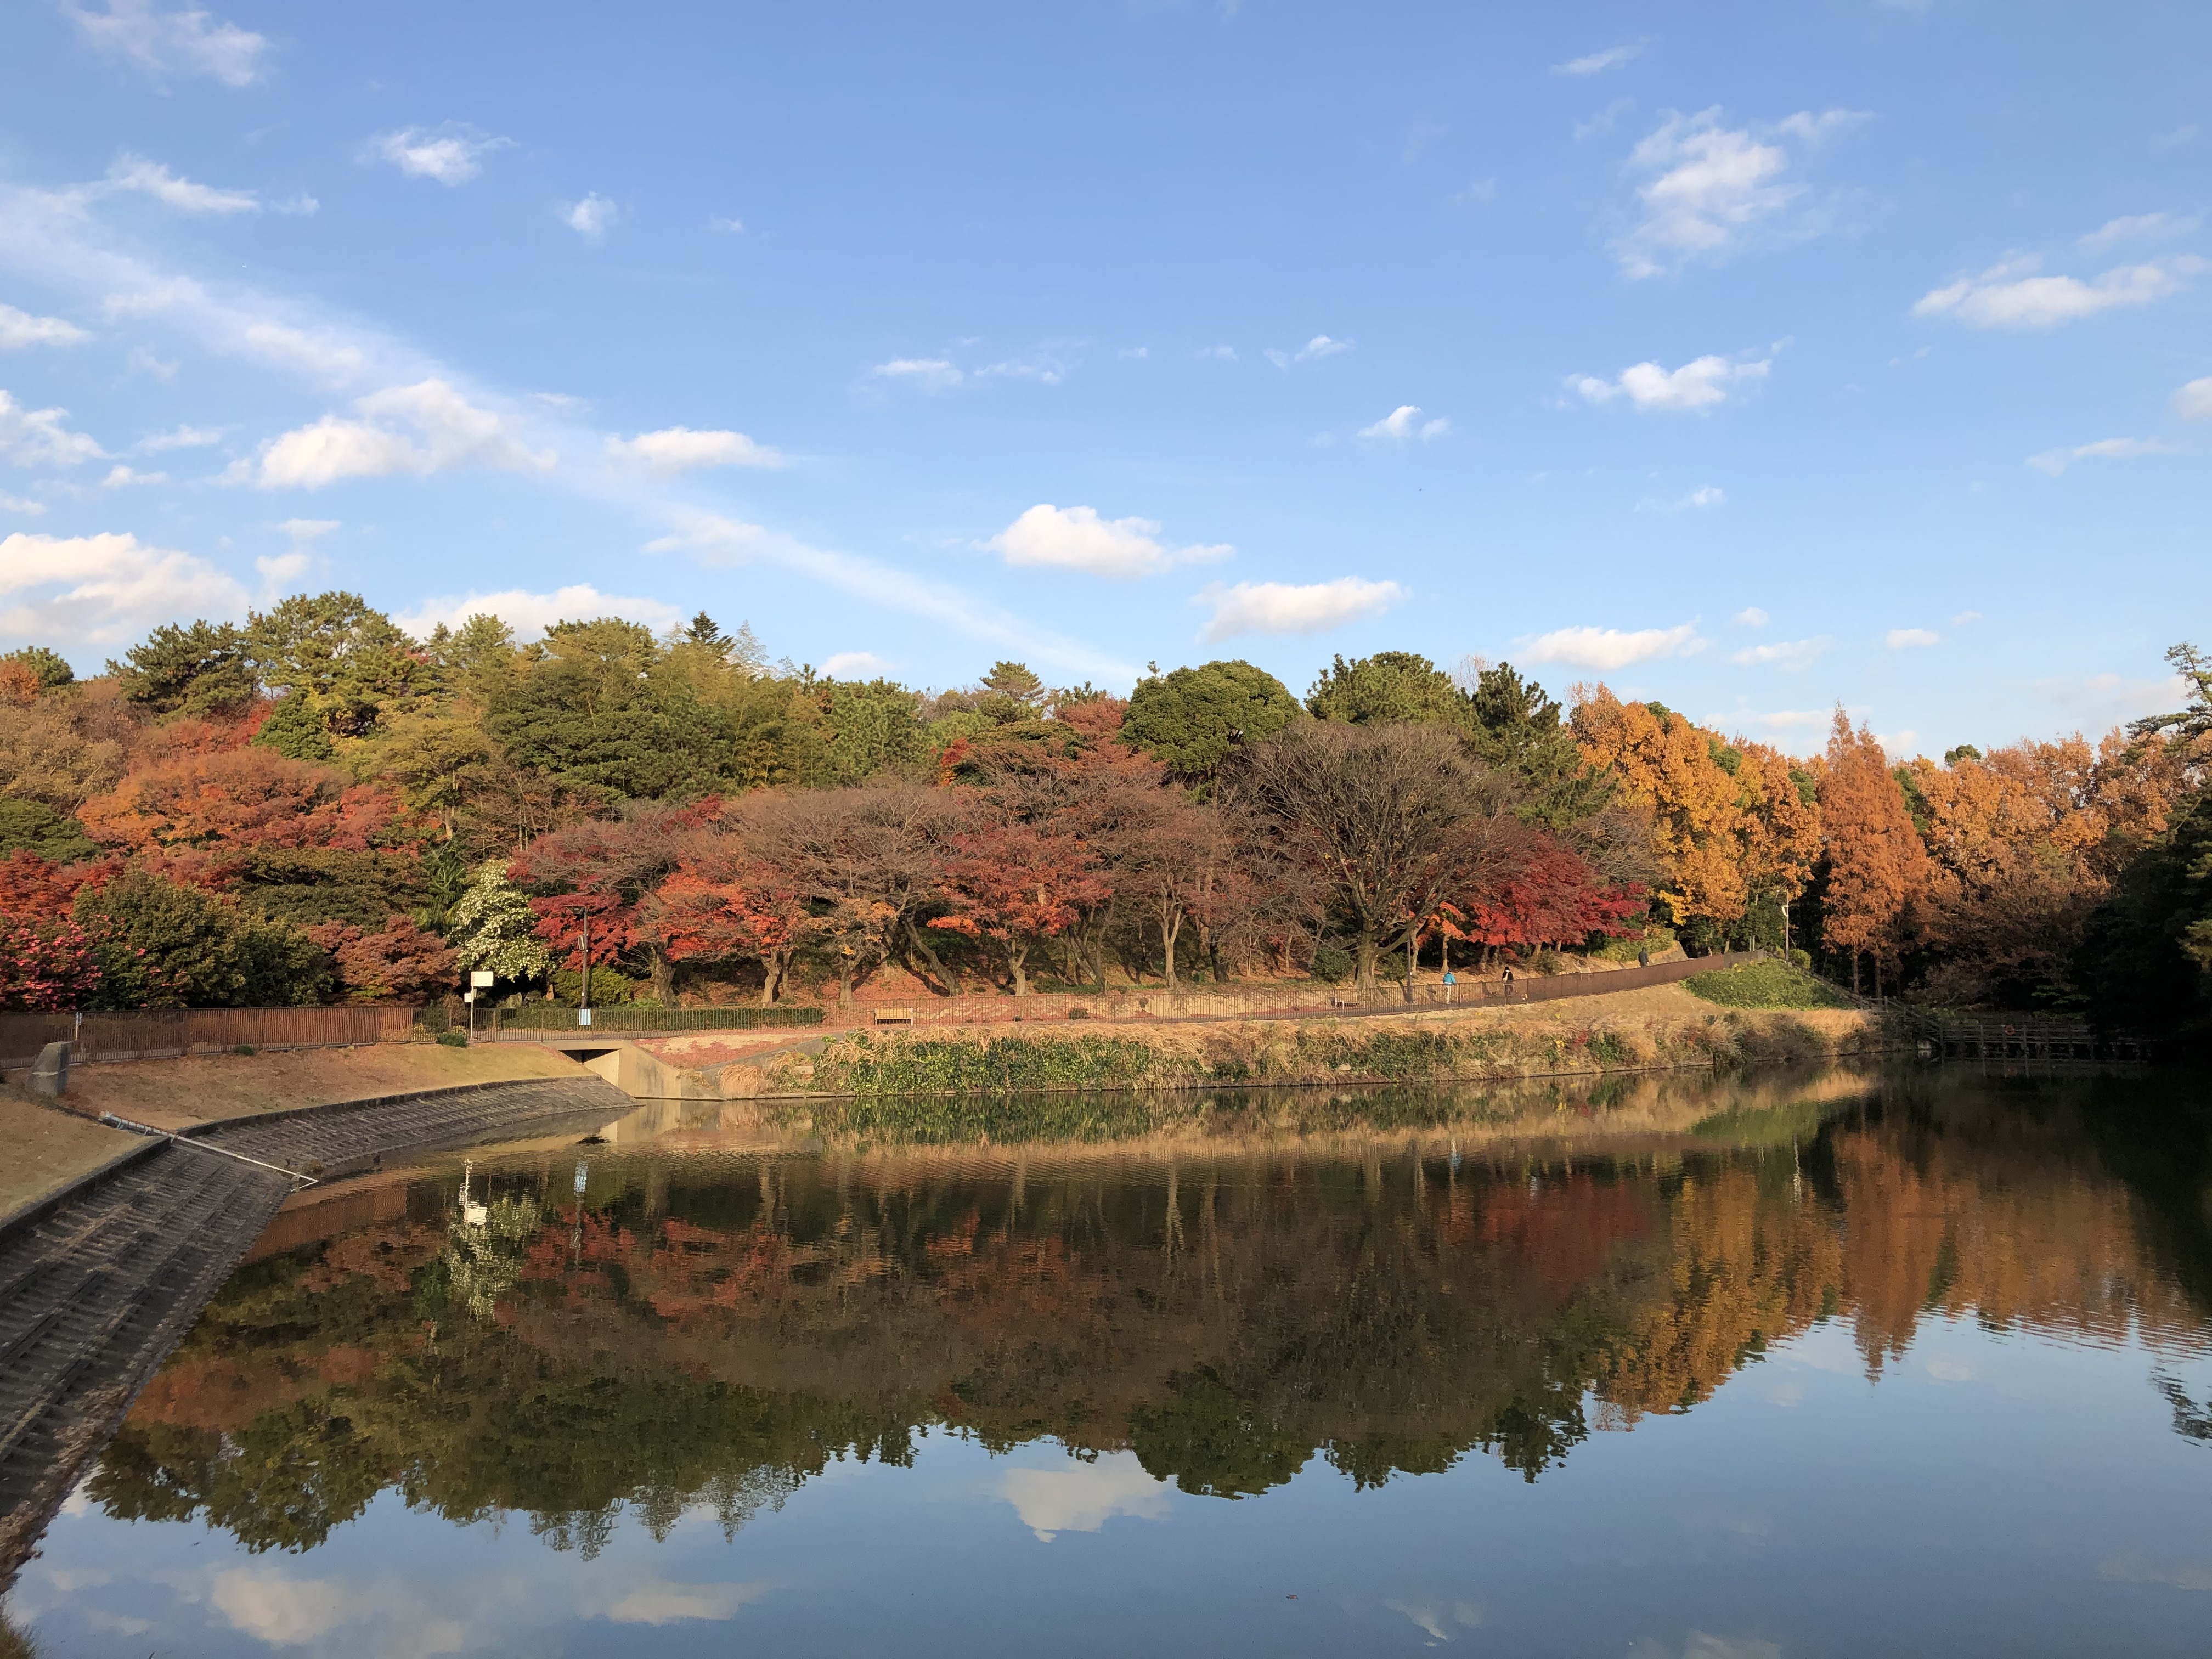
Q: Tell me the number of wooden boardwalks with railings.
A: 1